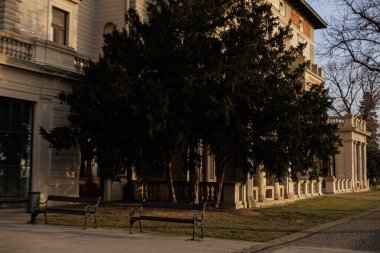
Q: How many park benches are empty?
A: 2